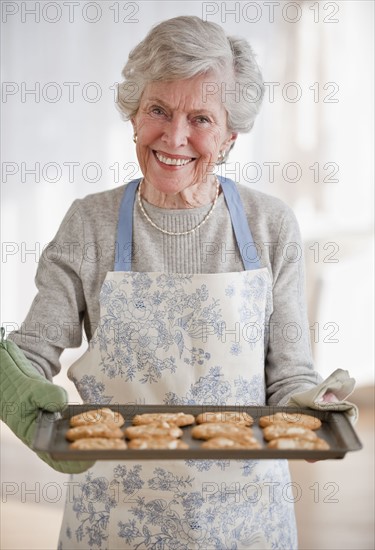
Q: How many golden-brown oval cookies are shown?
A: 12